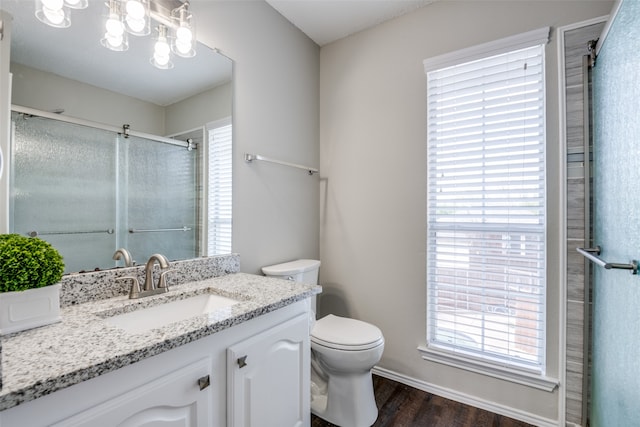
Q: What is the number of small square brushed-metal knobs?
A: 2